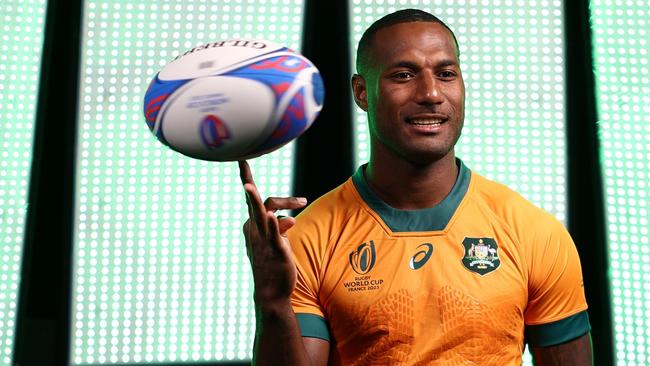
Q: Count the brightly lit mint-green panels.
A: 4